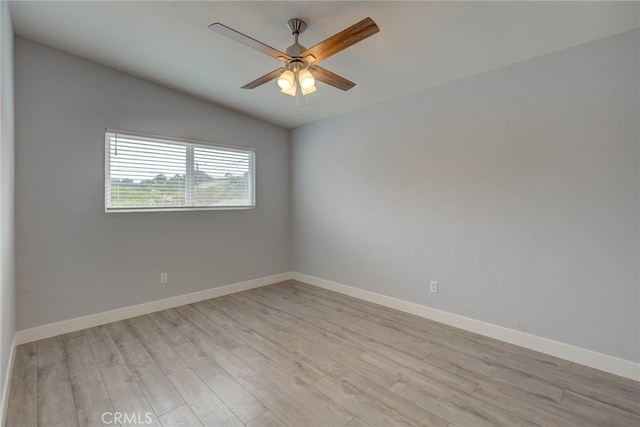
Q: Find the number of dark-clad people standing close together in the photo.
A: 0